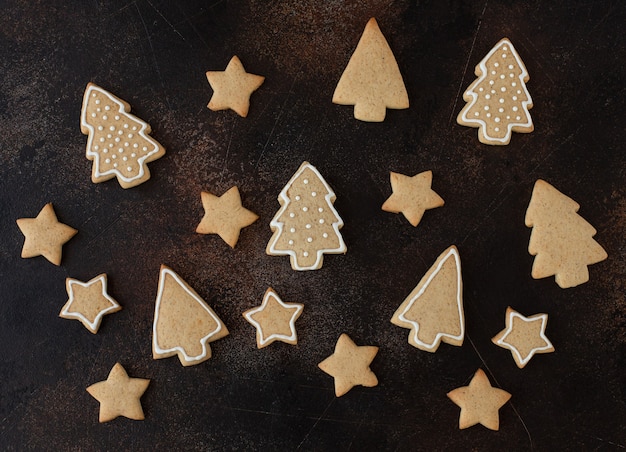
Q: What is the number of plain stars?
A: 7